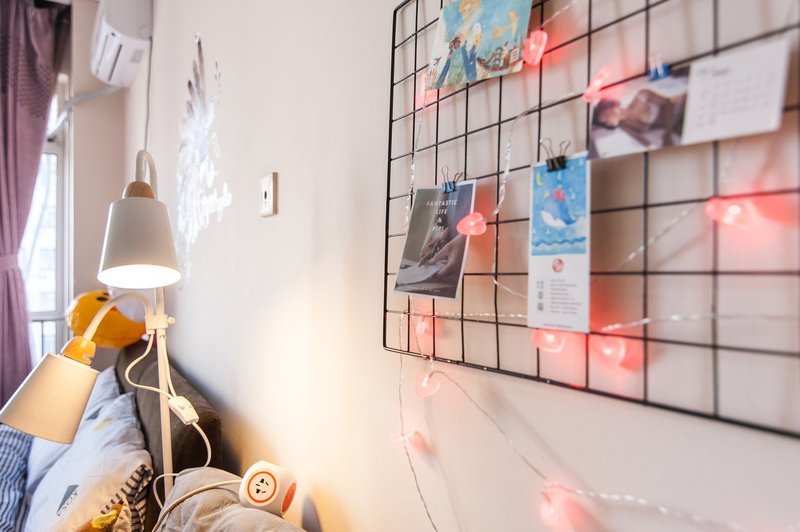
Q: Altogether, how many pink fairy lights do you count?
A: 11